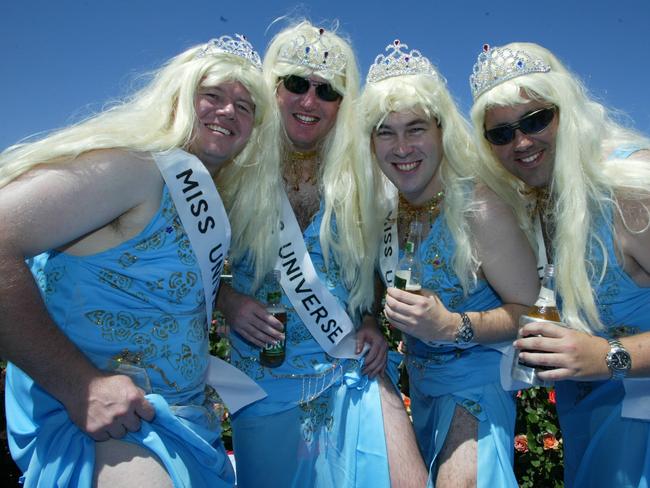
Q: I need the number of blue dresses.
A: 4